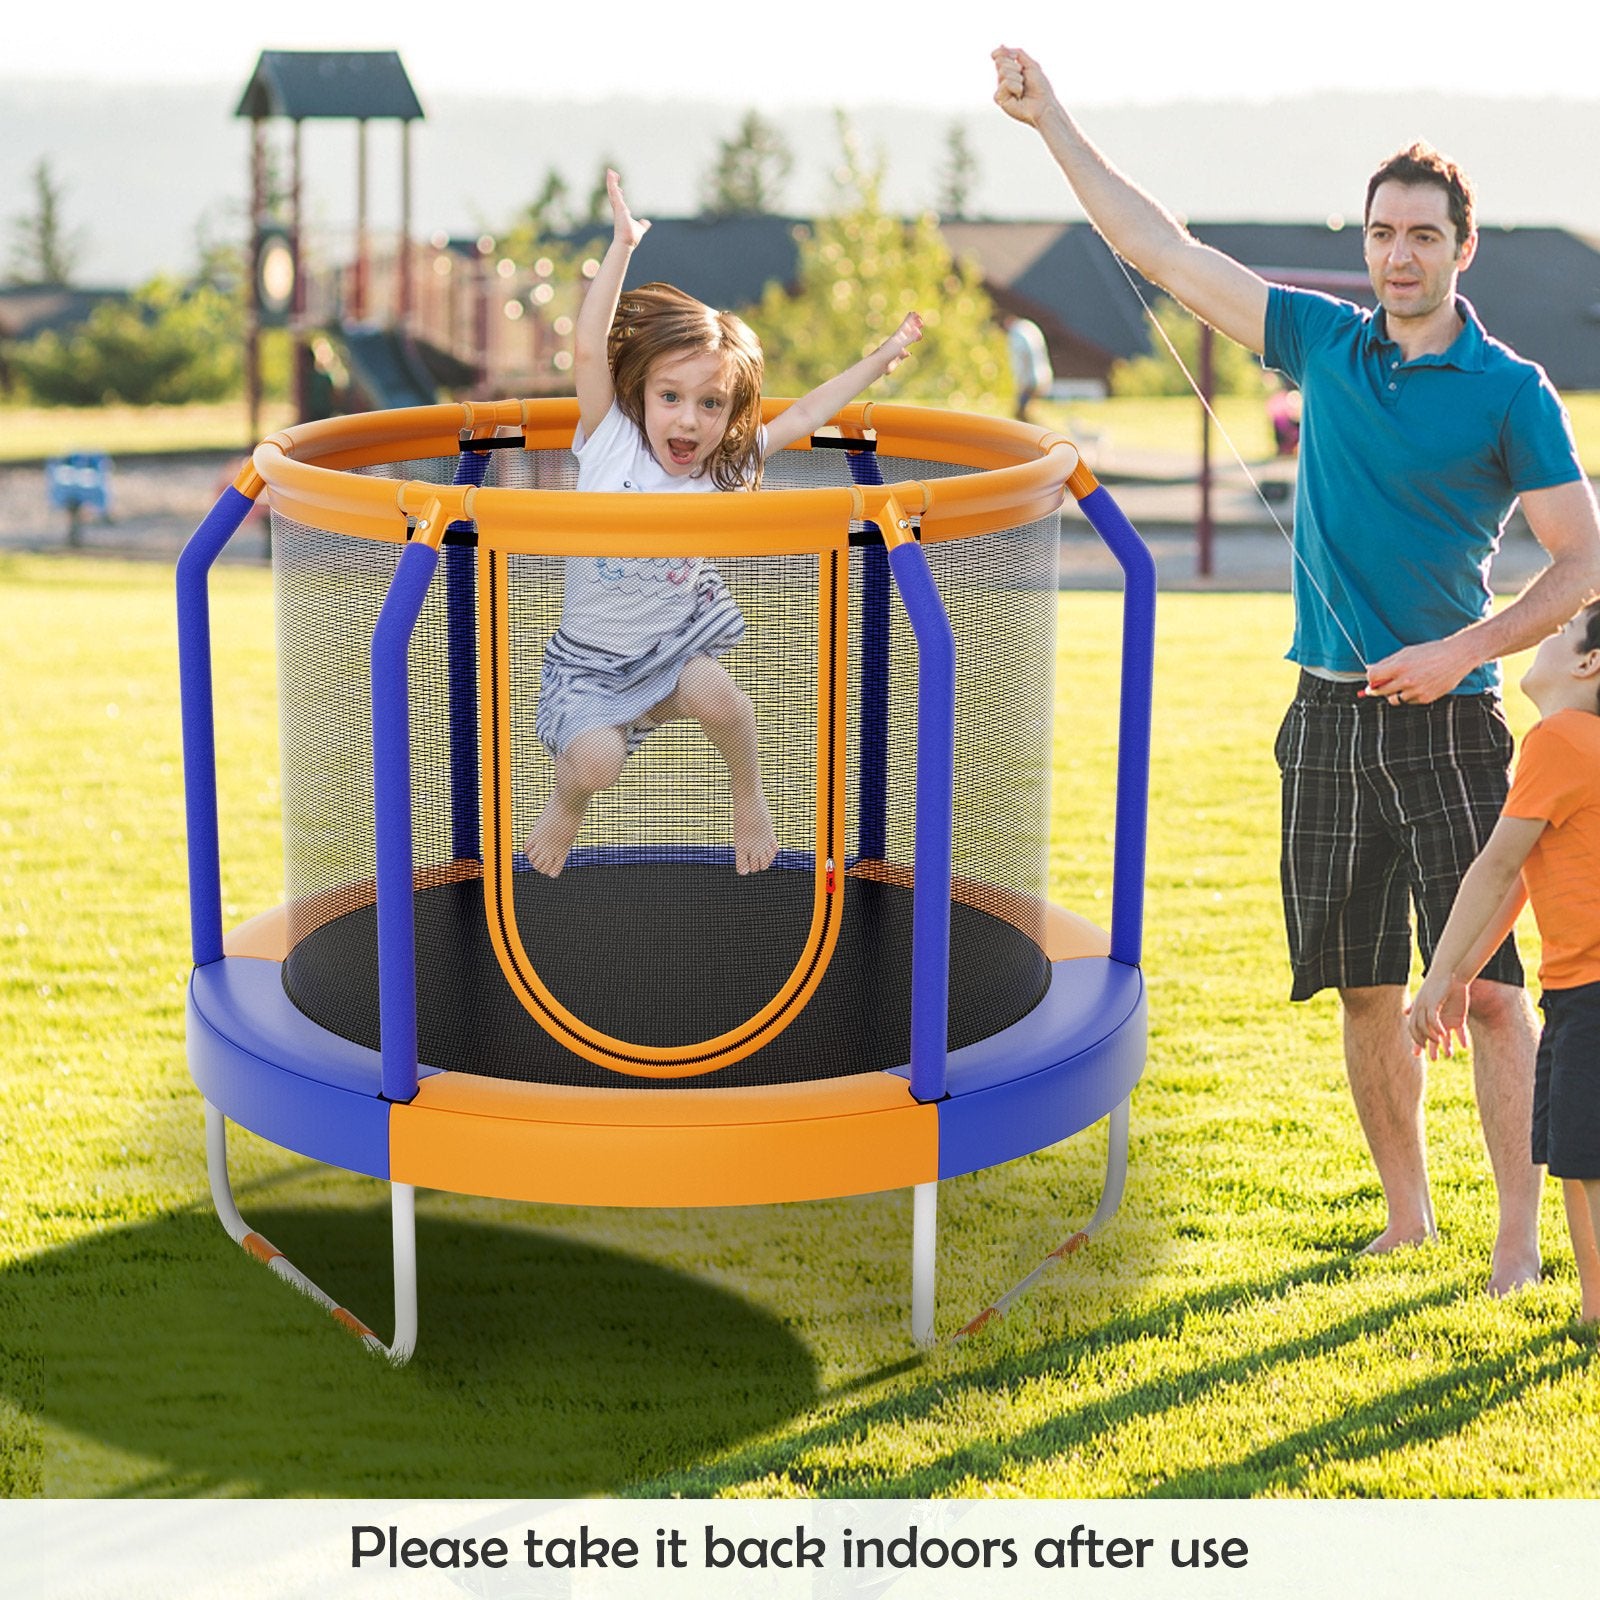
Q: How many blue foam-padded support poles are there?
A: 6